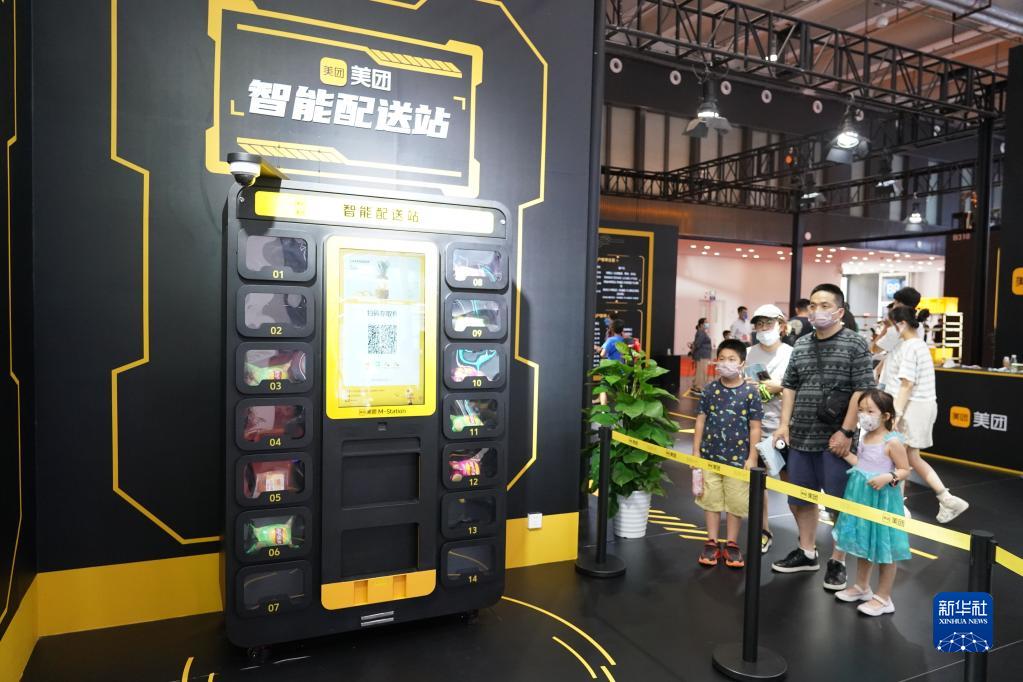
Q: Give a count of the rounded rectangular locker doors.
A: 14